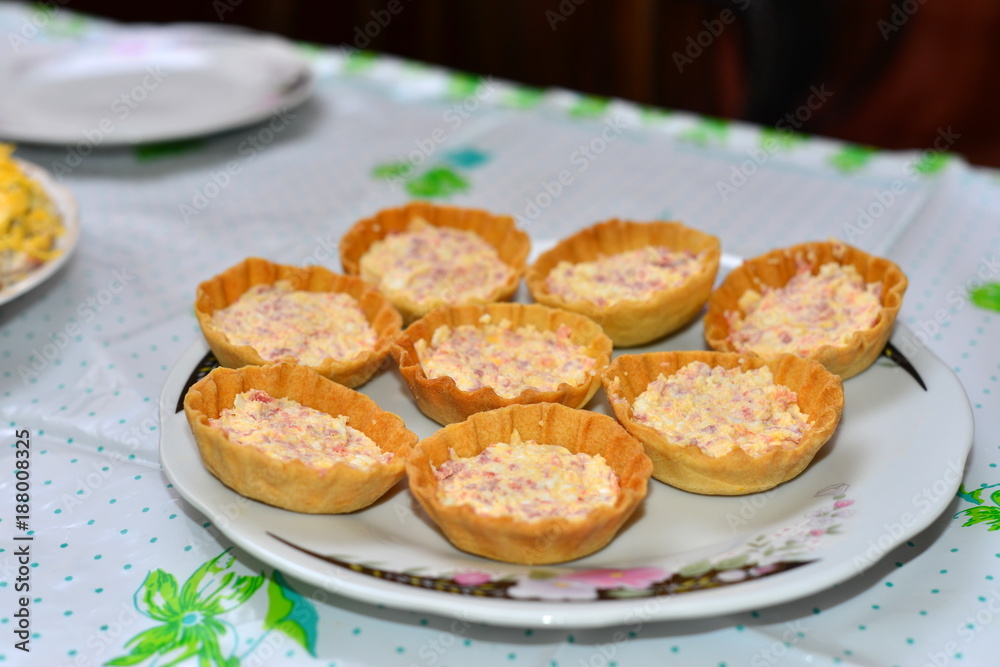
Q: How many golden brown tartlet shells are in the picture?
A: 8